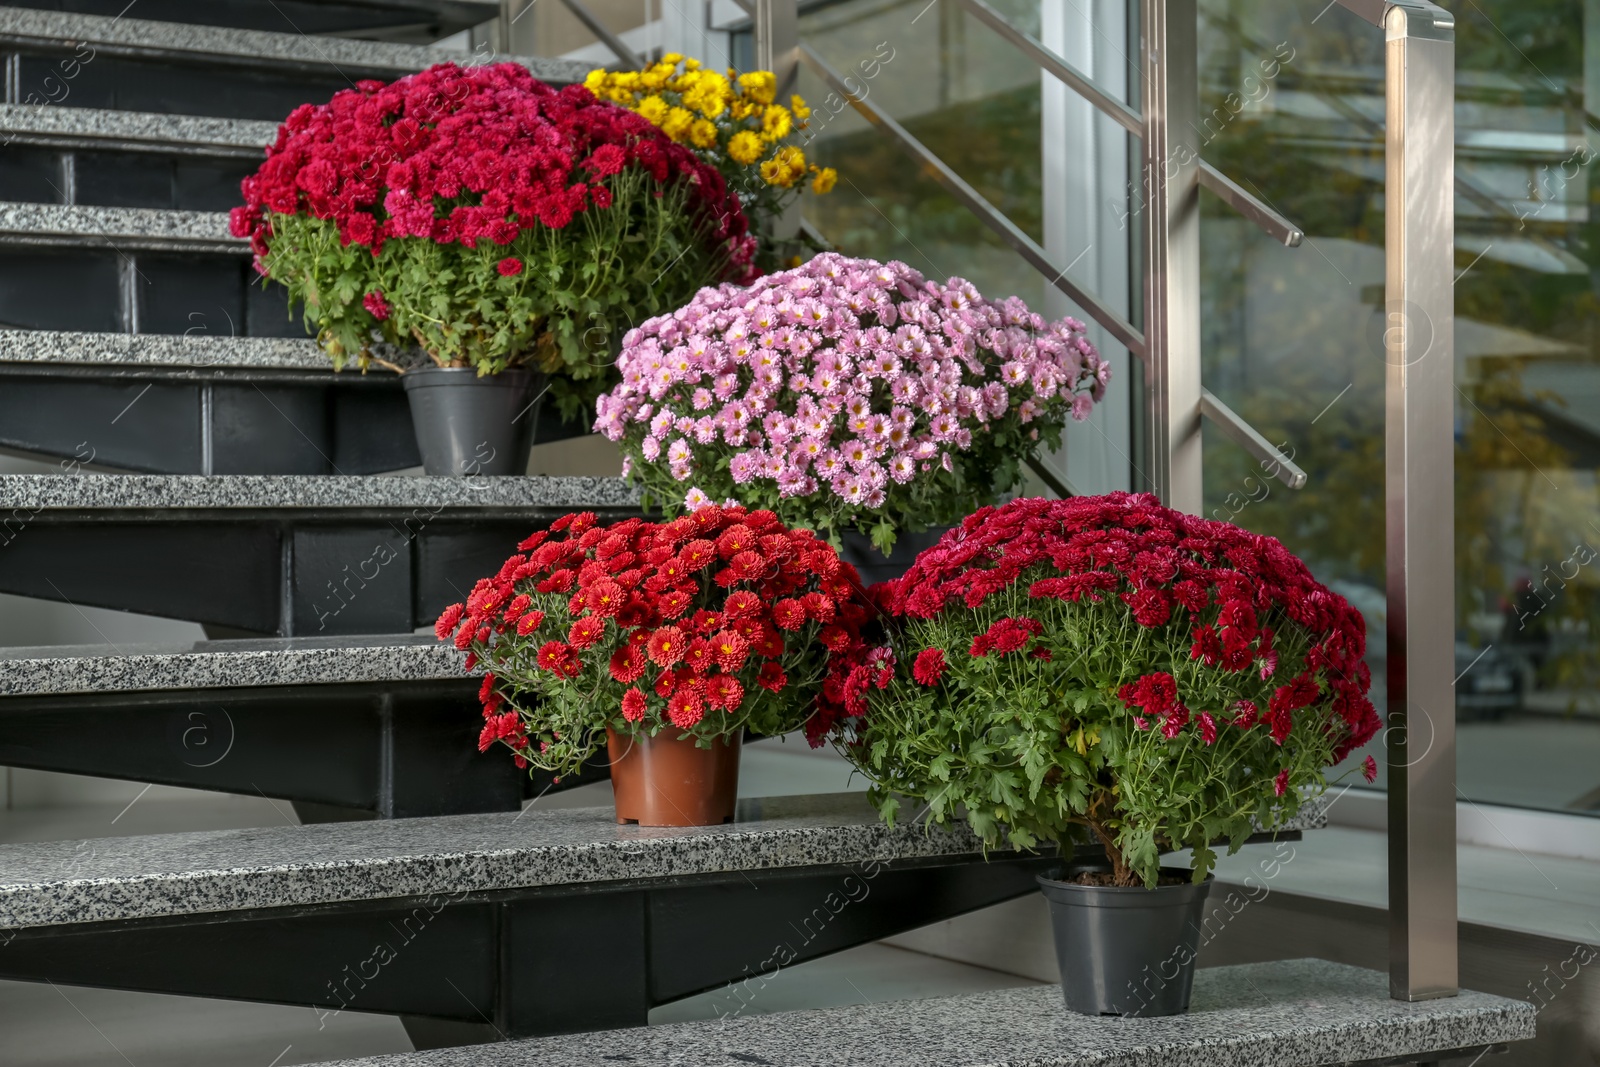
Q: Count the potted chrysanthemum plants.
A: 5